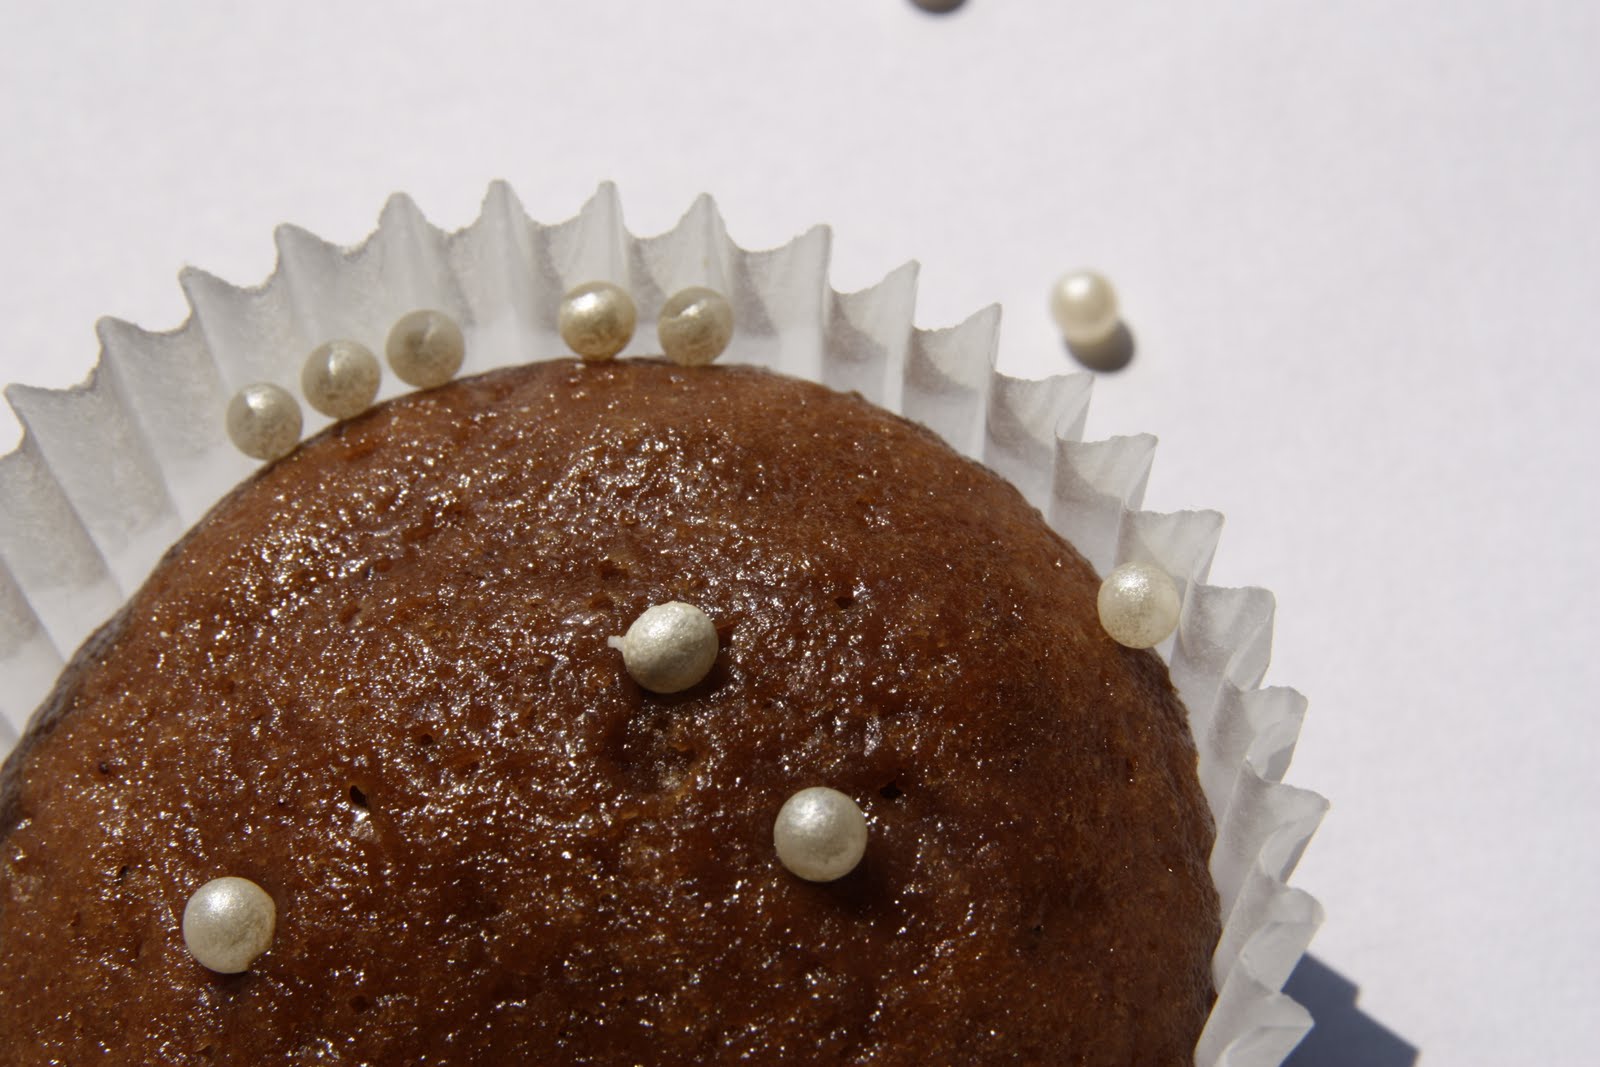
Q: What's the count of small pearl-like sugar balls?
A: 10